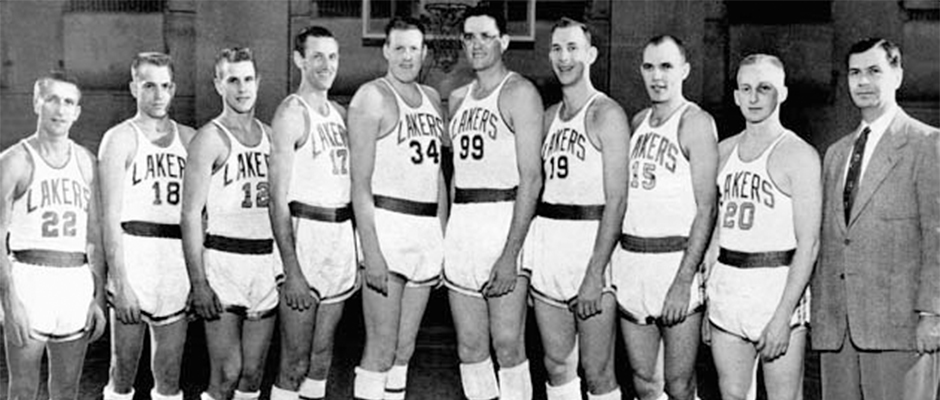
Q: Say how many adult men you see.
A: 10